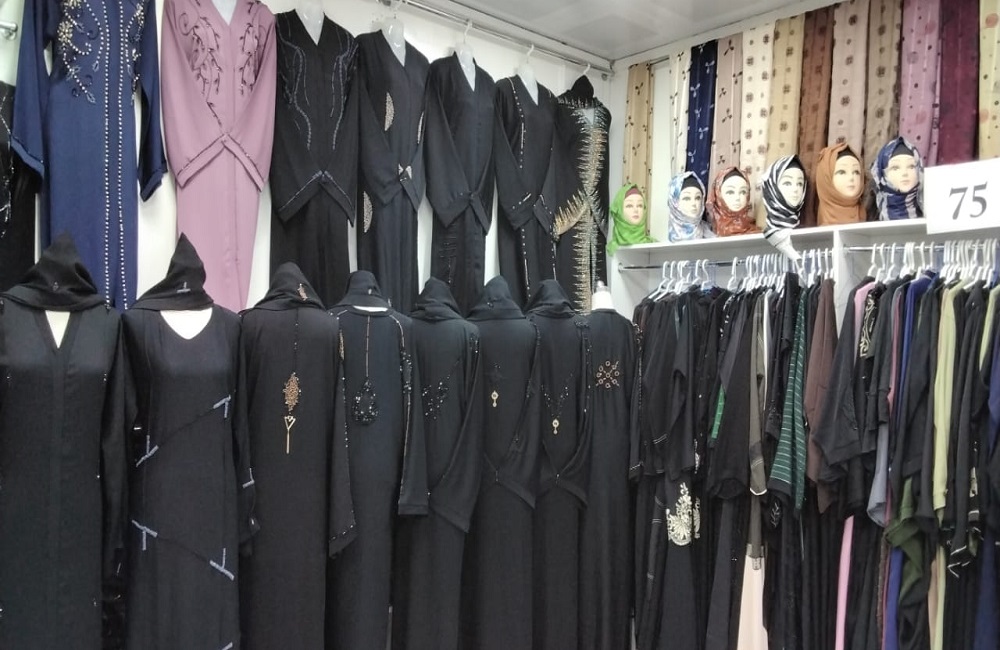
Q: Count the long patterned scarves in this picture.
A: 12